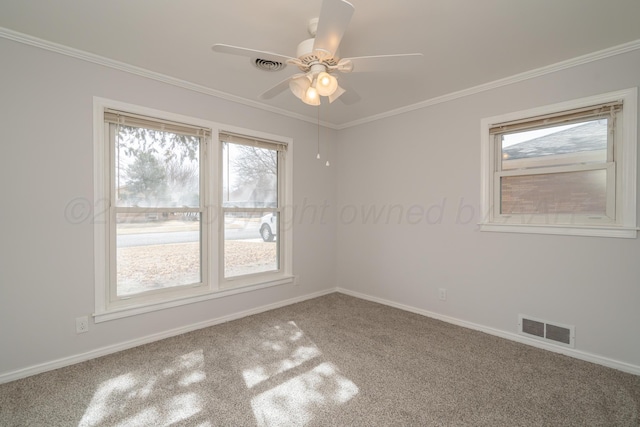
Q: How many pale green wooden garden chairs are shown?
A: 0